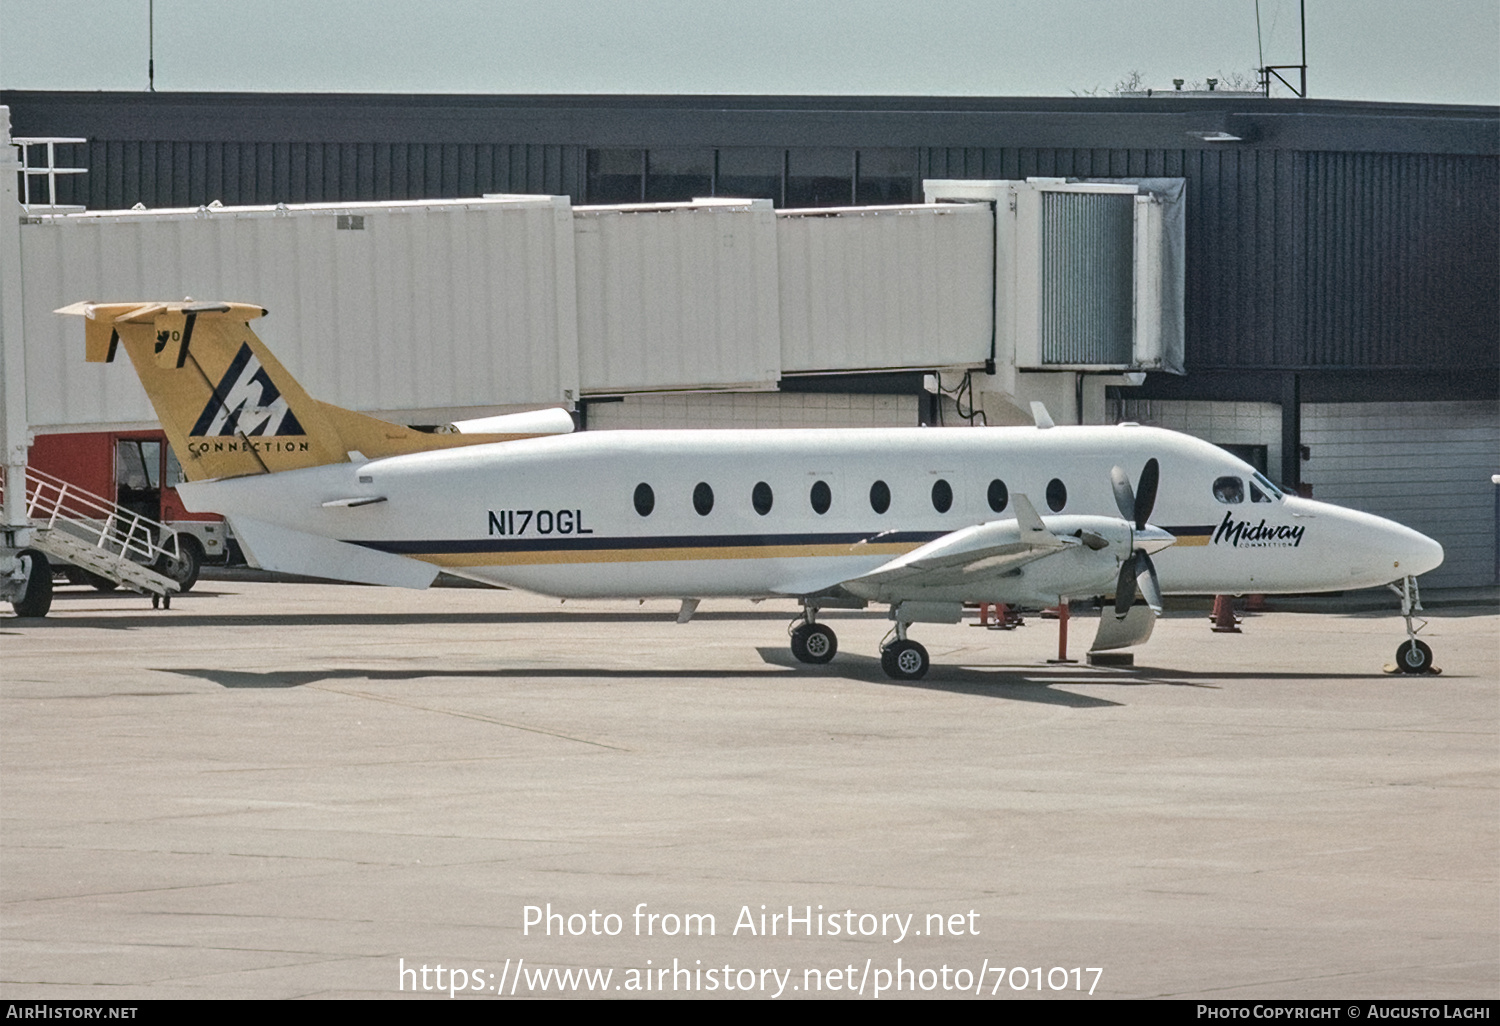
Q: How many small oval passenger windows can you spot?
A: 8